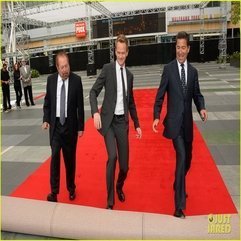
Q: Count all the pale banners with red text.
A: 1